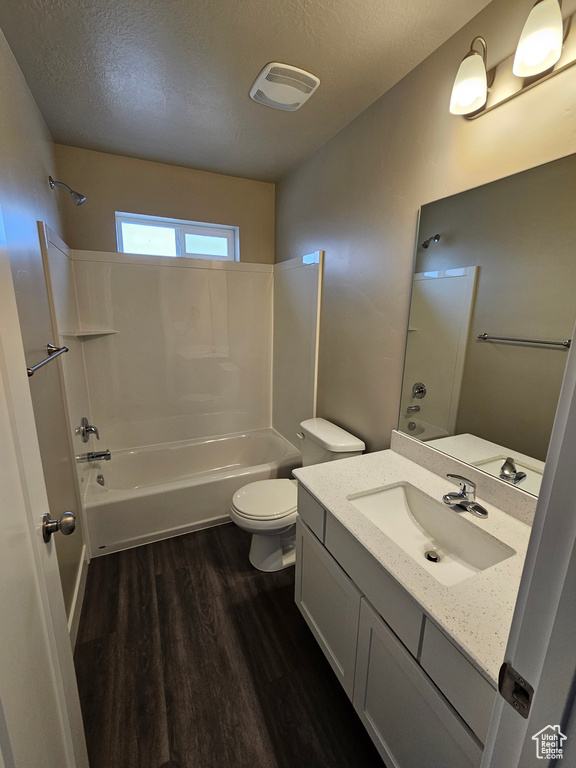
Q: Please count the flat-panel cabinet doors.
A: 2